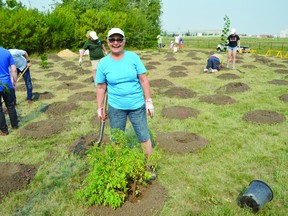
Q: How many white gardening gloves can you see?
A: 3